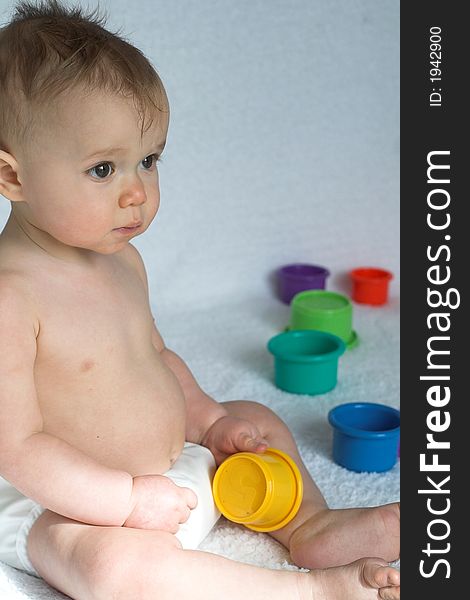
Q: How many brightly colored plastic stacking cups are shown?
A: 6